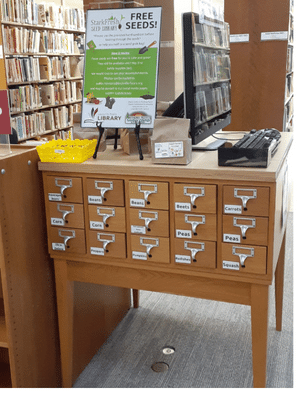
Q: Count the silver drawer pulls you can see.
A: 15